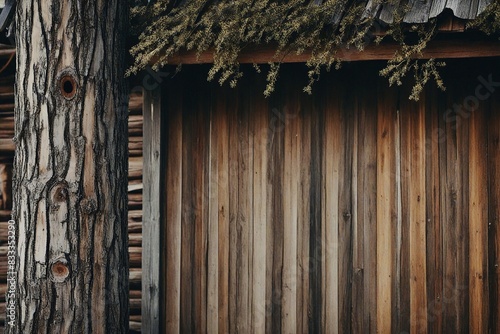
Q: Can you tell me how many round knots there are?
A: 3